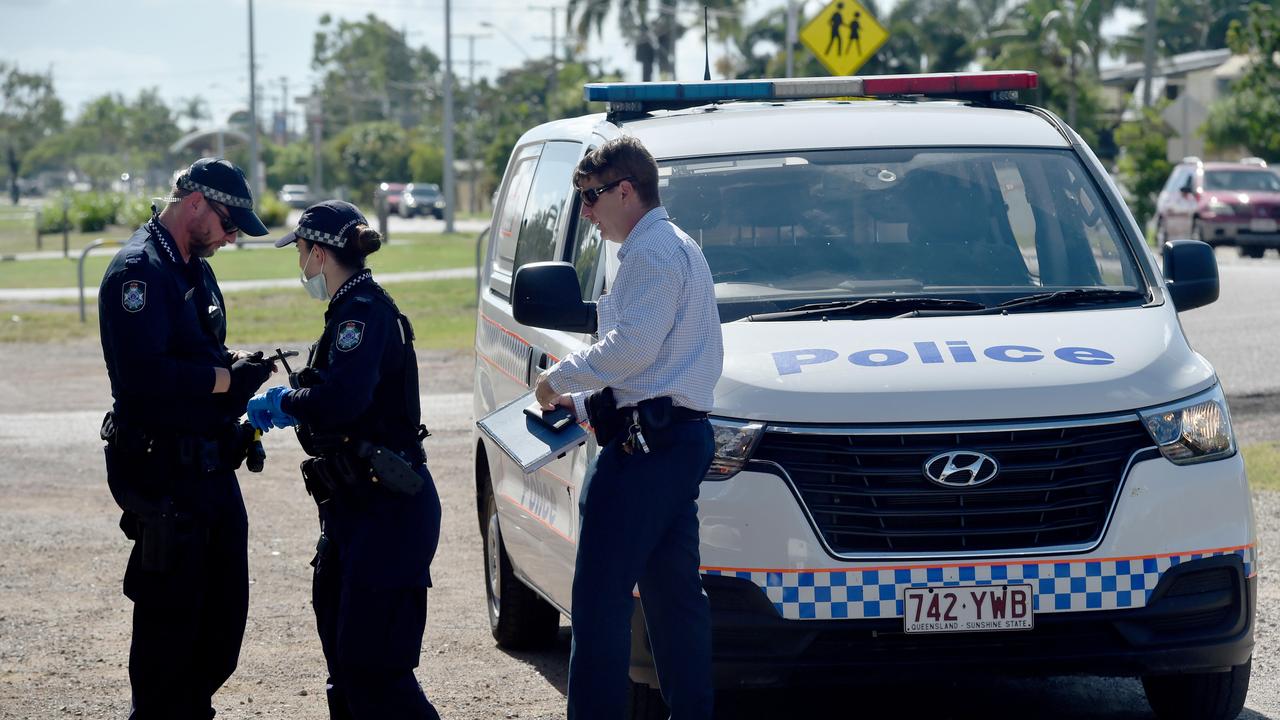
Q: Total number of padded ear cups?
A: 0